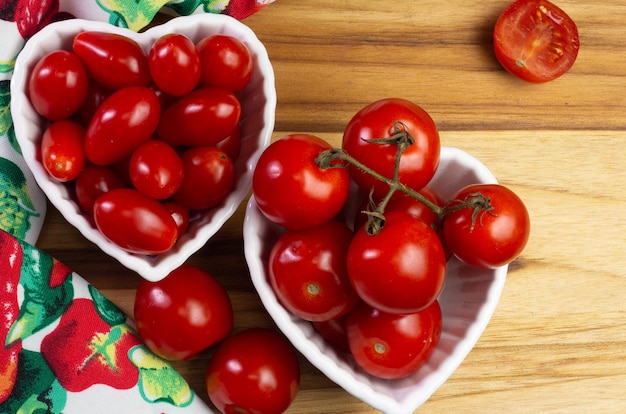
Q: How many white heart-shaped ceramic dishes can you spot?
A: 2